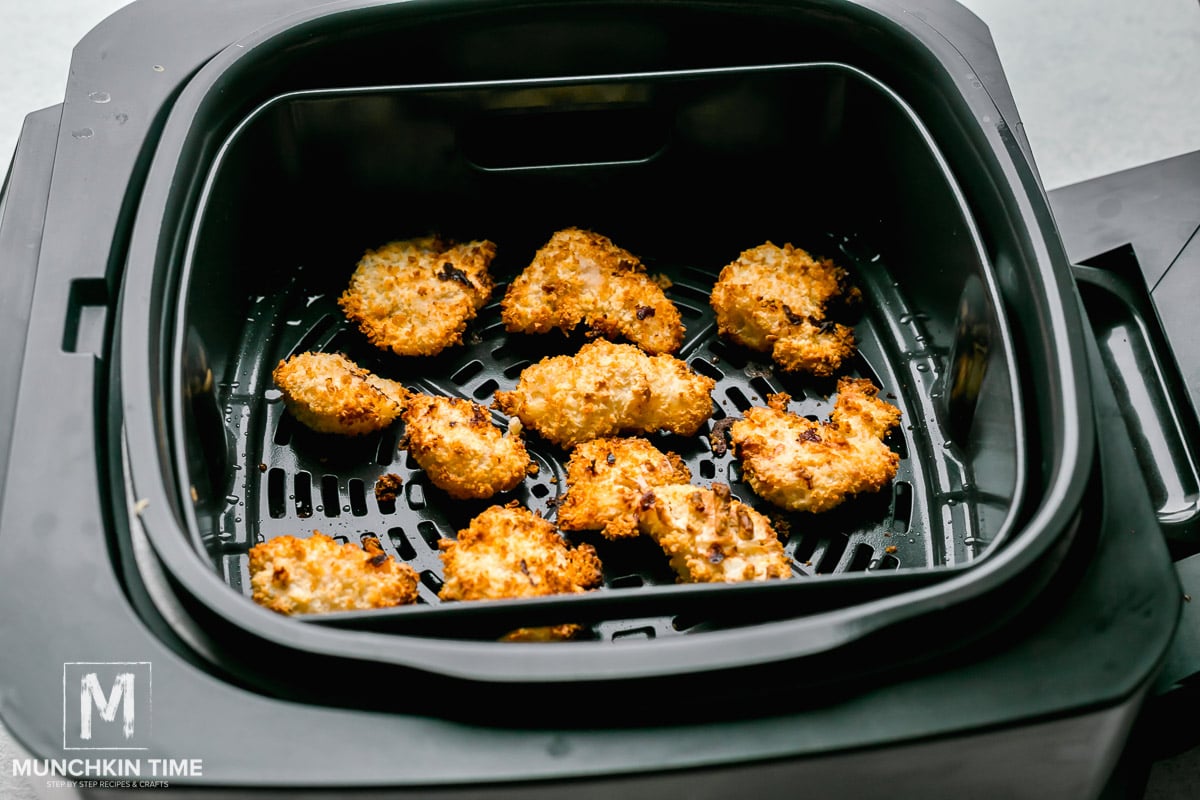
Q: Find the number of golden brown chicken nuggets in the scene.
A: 11